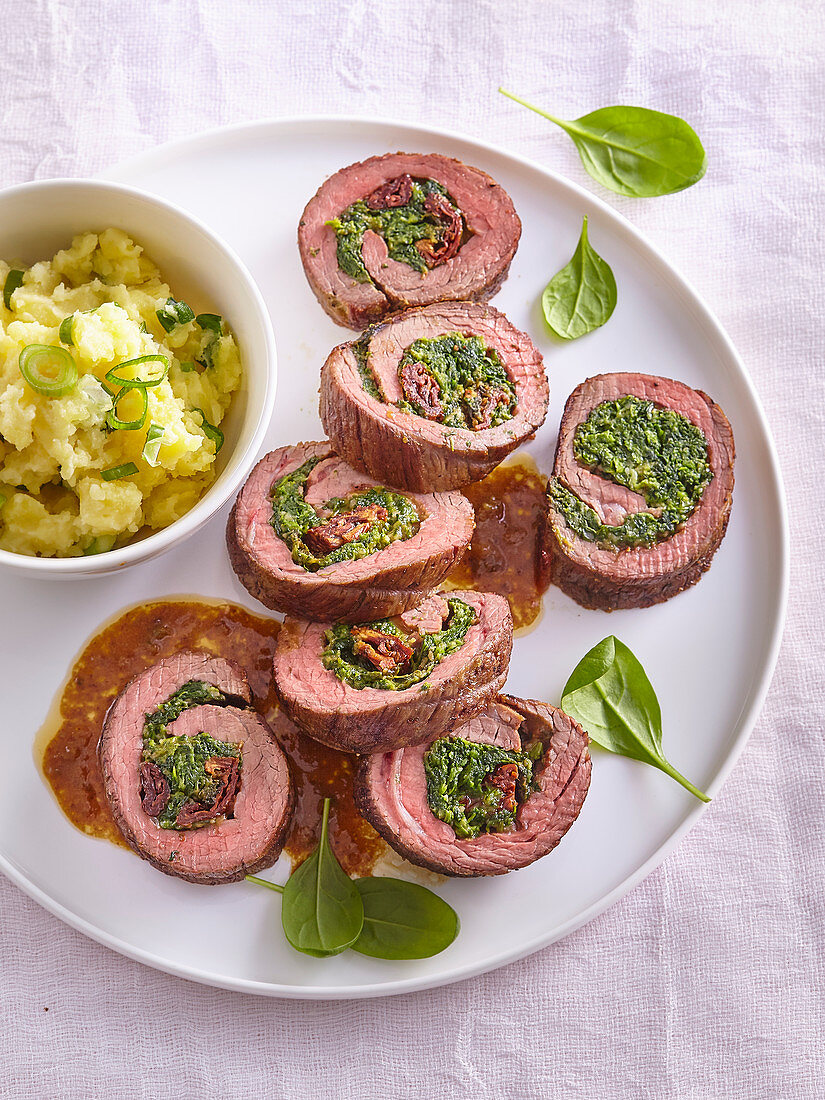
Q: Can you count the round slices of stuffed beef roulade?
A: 7